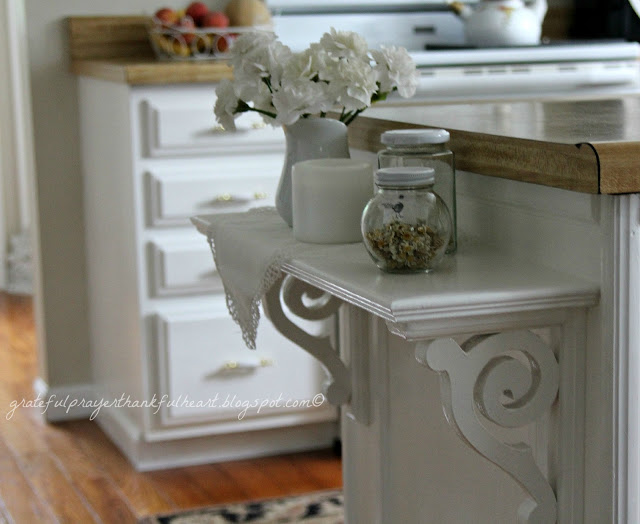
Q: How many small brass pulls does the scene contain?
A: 3